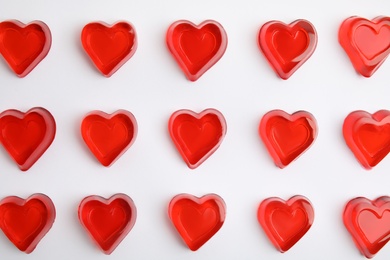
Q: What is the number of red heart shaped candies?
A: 15